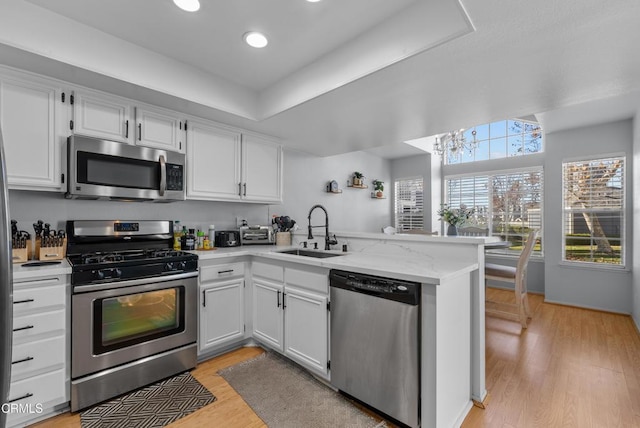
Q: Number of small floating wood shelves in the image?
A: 3